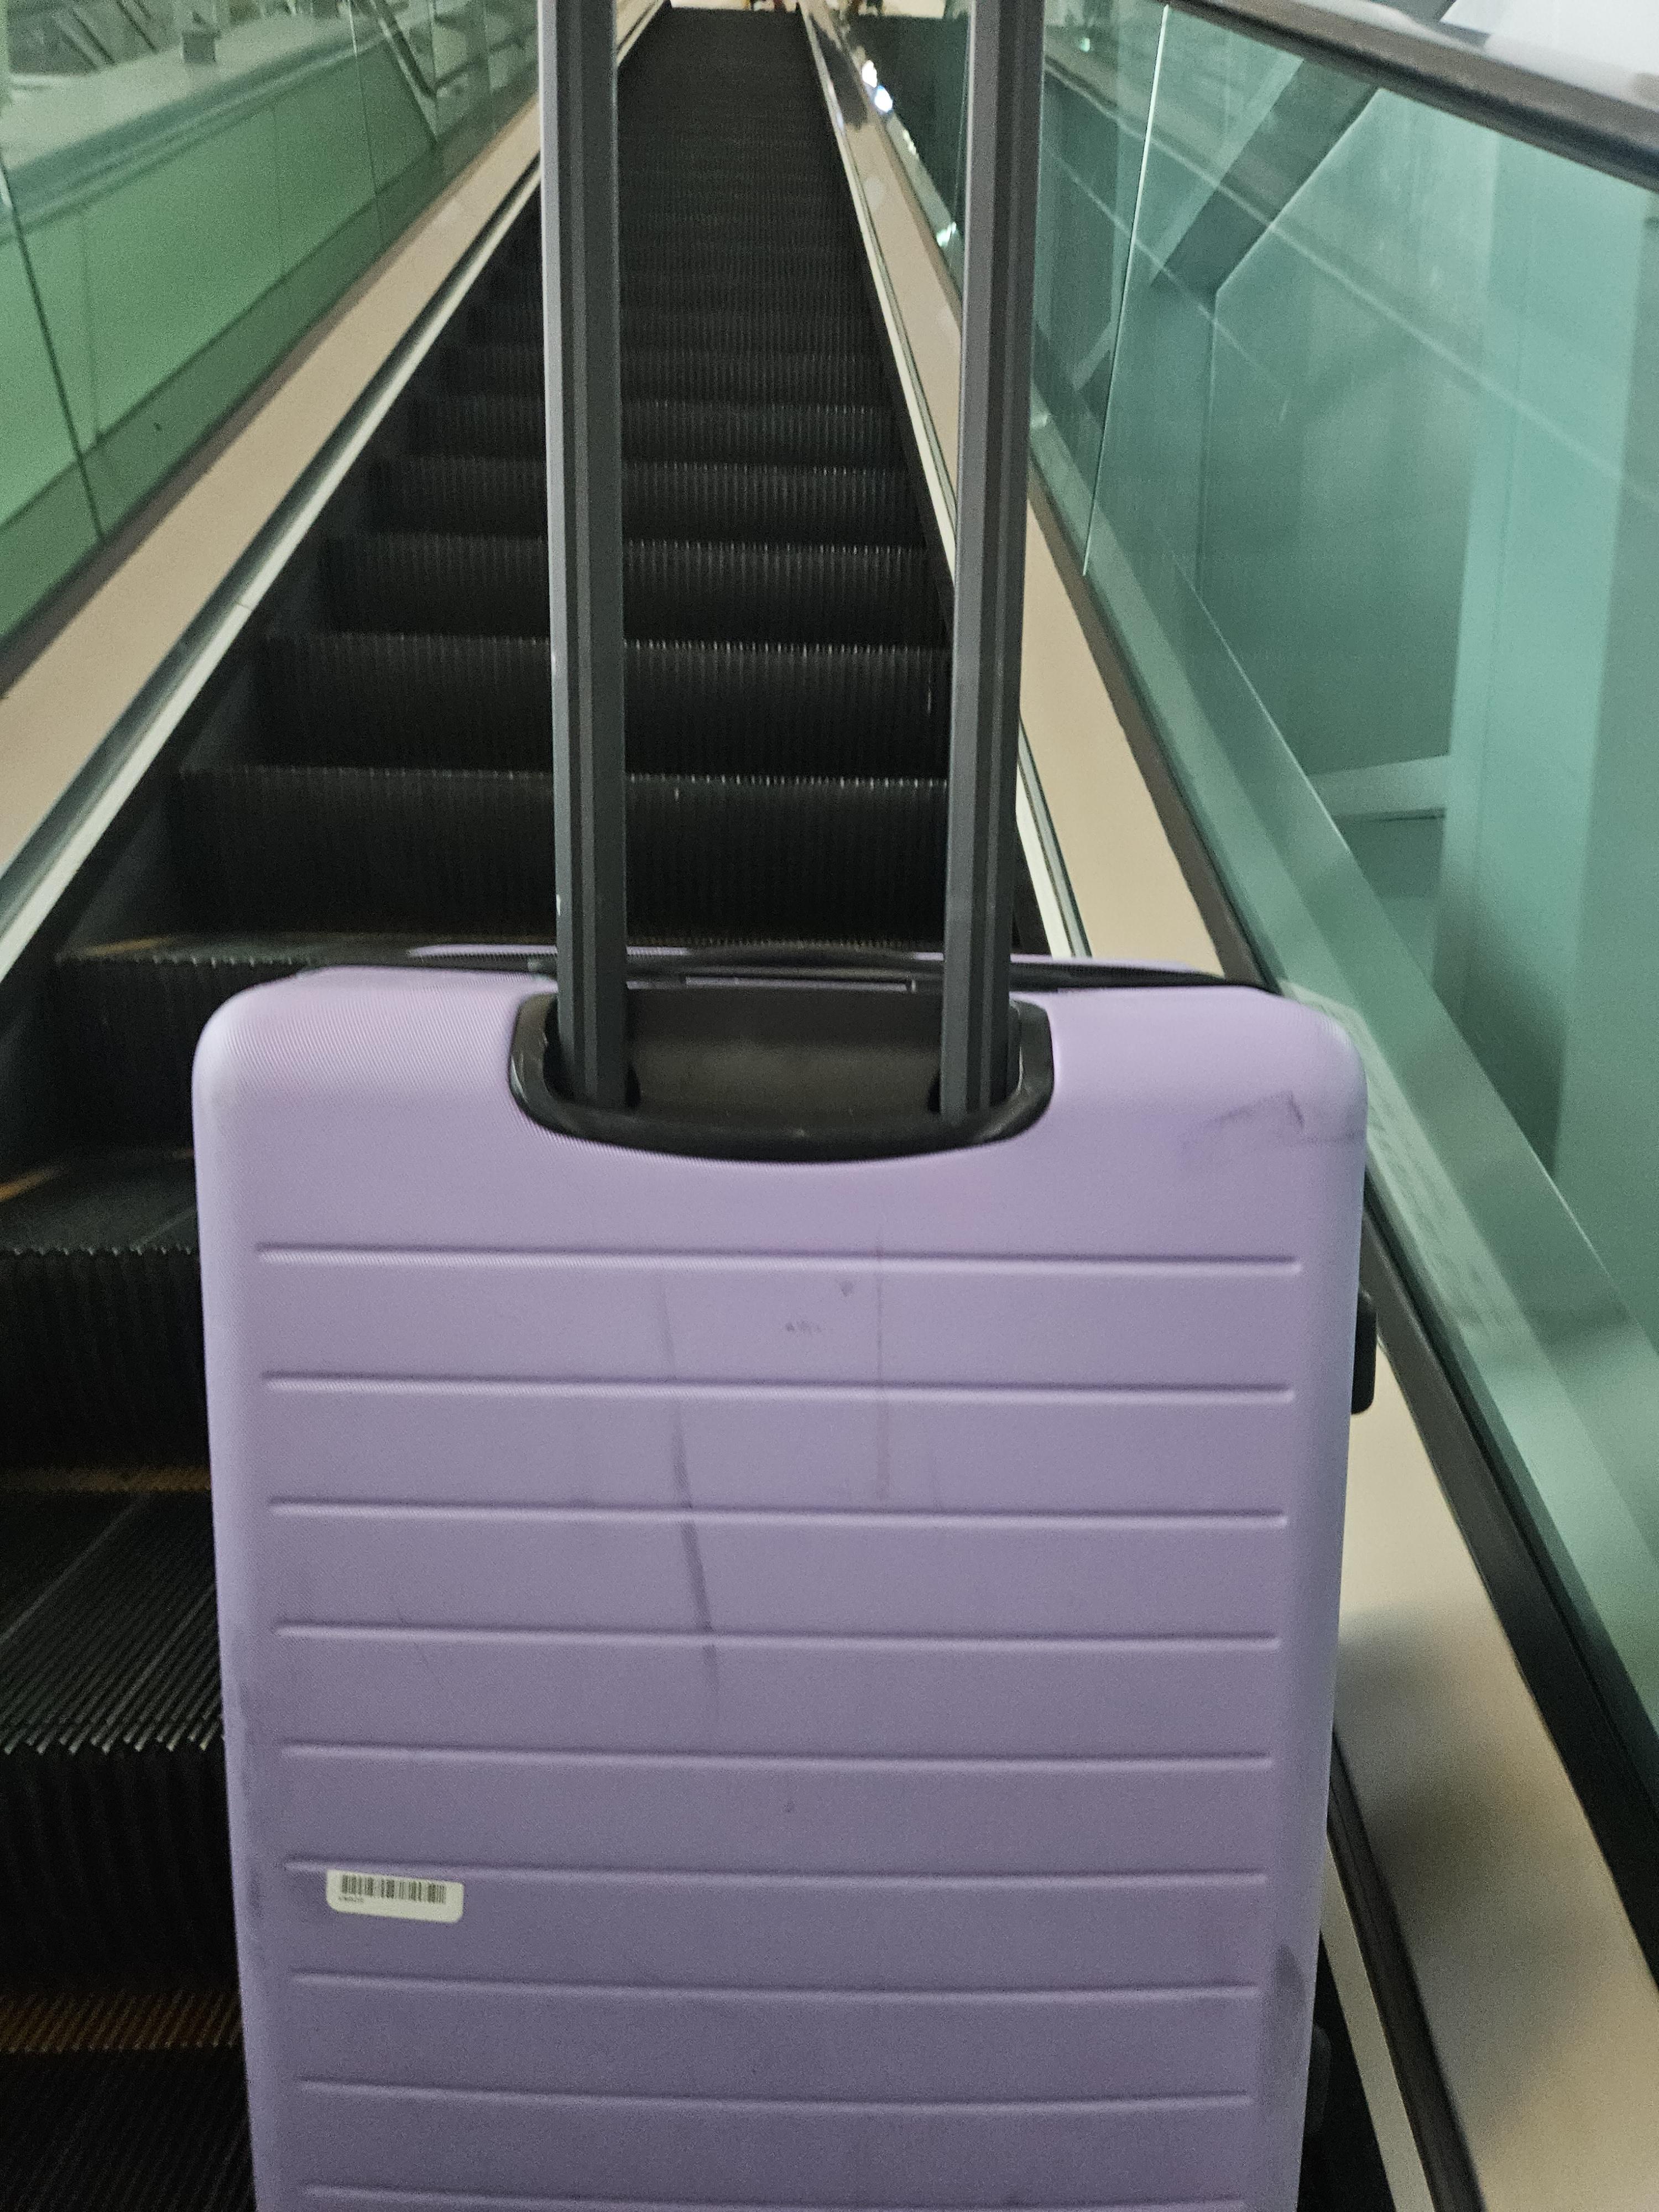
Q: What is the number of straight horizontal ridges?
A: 9